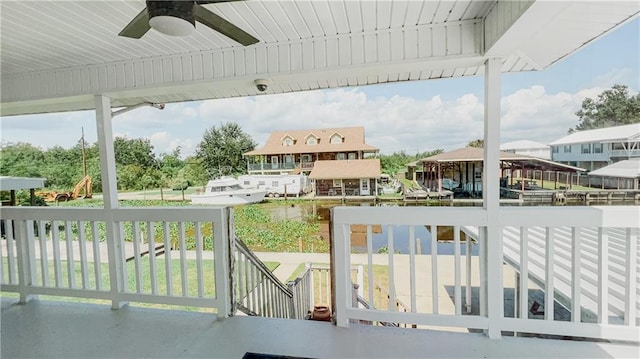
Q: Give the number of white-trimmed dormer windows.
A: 3